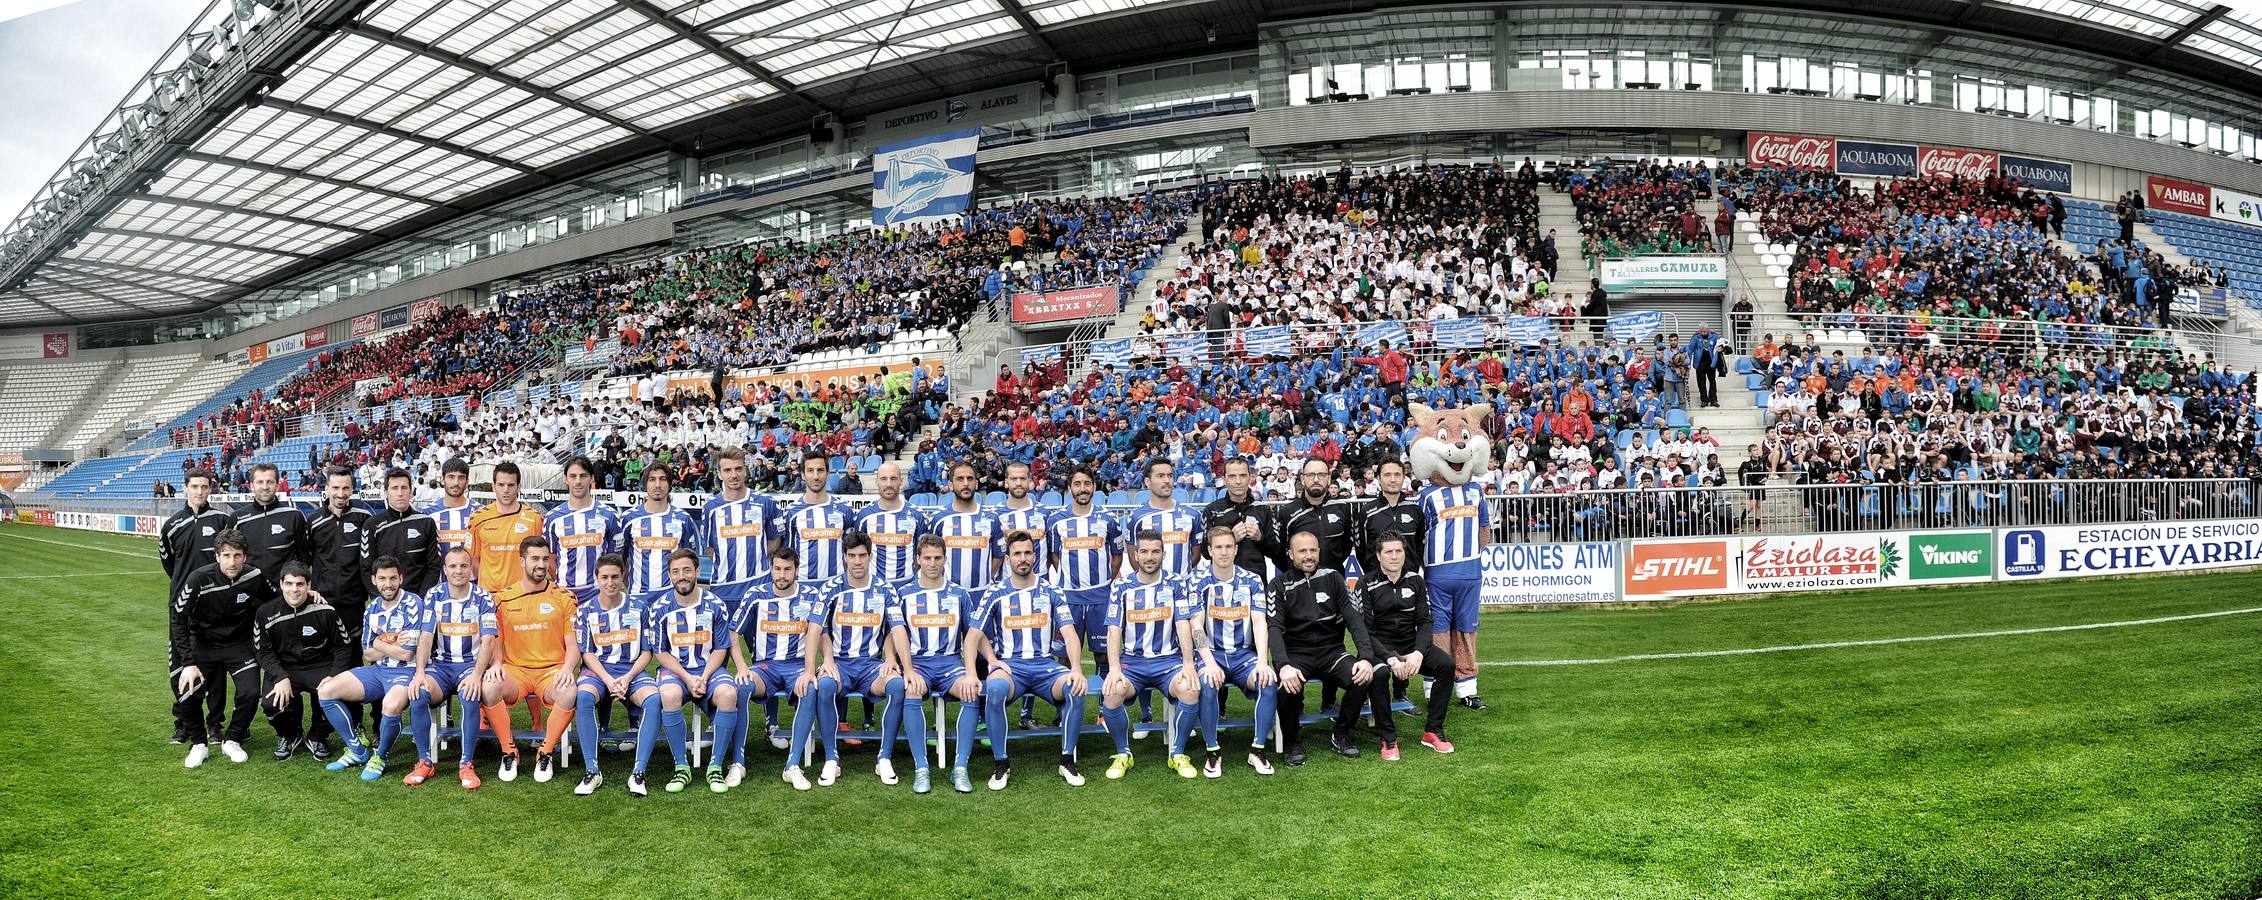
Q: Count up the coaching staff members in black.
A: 11